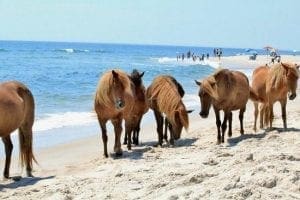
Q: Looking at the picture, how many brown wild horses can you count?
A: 6